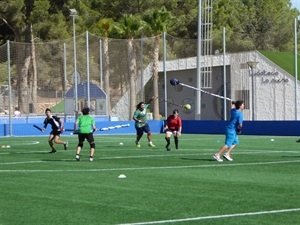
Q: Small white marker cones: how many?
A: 4